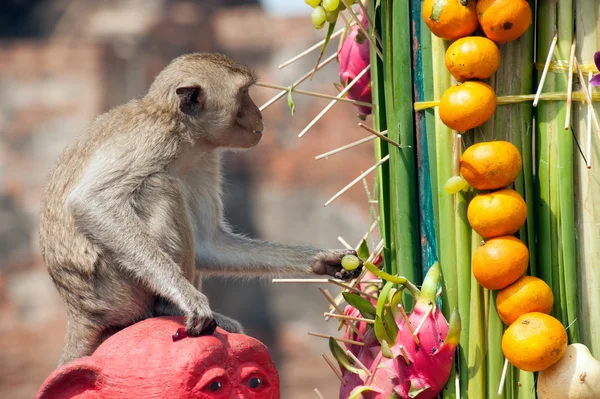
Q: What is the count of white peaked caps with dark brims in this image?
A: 0